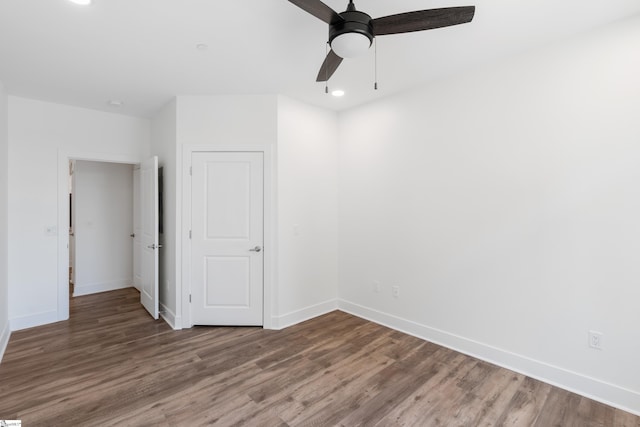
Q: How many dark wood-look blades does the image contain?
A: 3